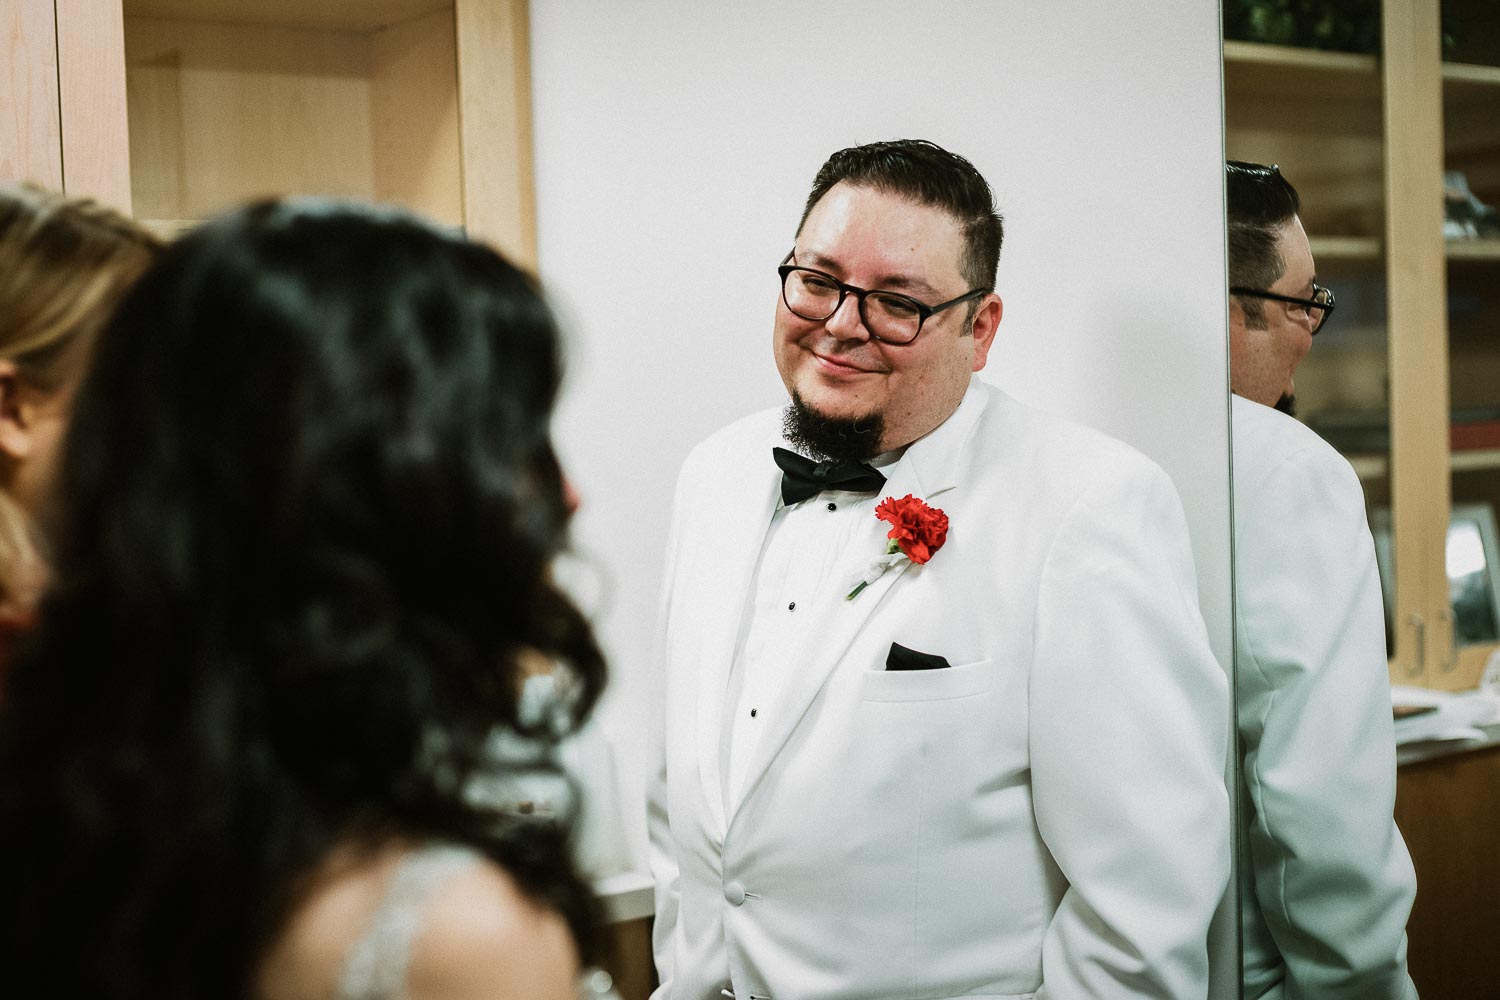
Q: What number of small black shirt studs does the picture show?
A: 3